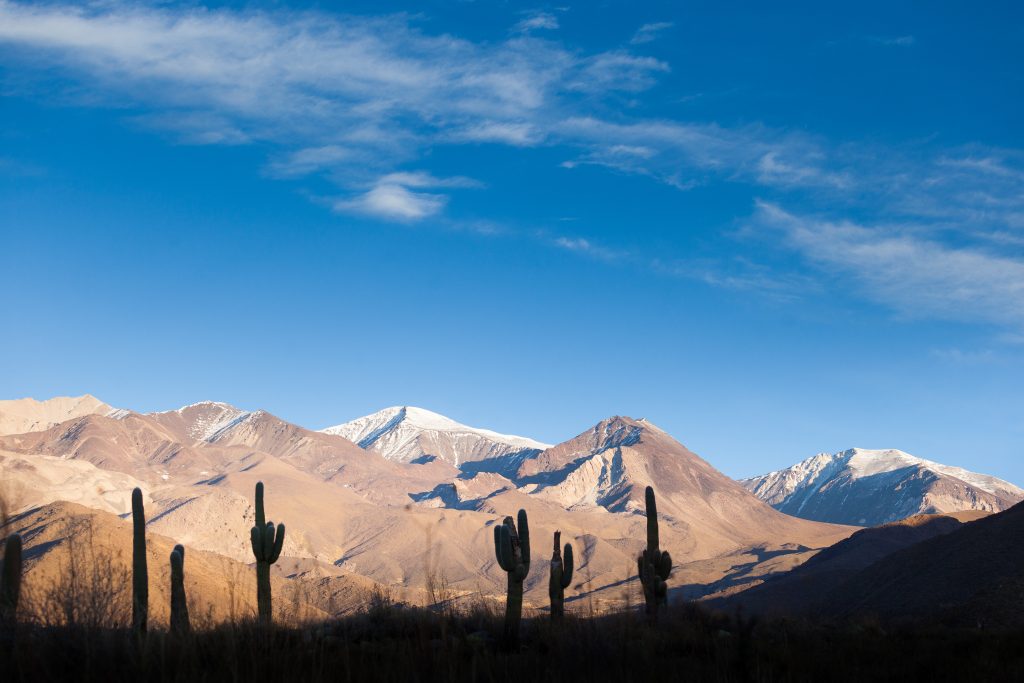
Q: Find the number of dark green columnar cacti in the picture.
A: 7